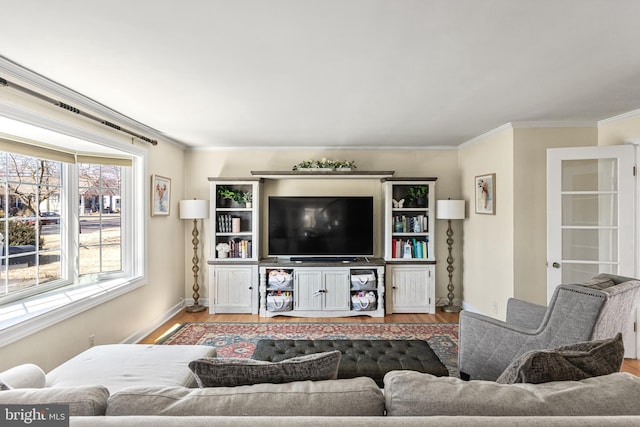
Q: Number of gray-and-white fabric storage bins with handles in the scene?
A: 4